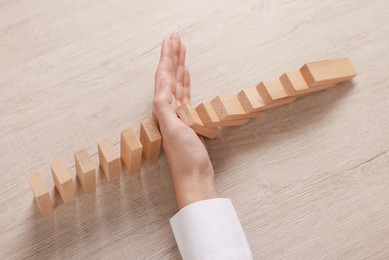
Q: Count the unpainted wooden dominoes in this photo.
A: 13